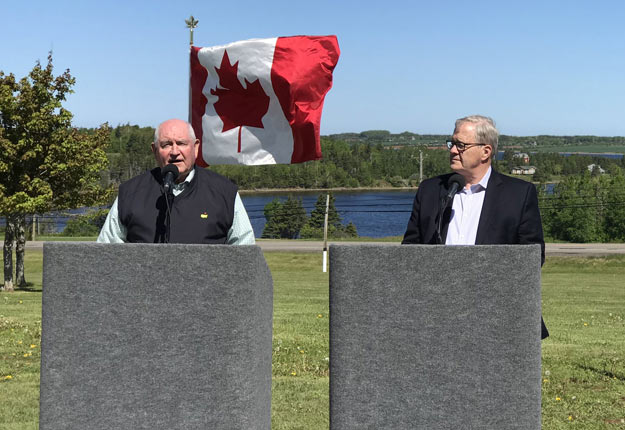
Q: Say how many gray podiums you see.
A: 2